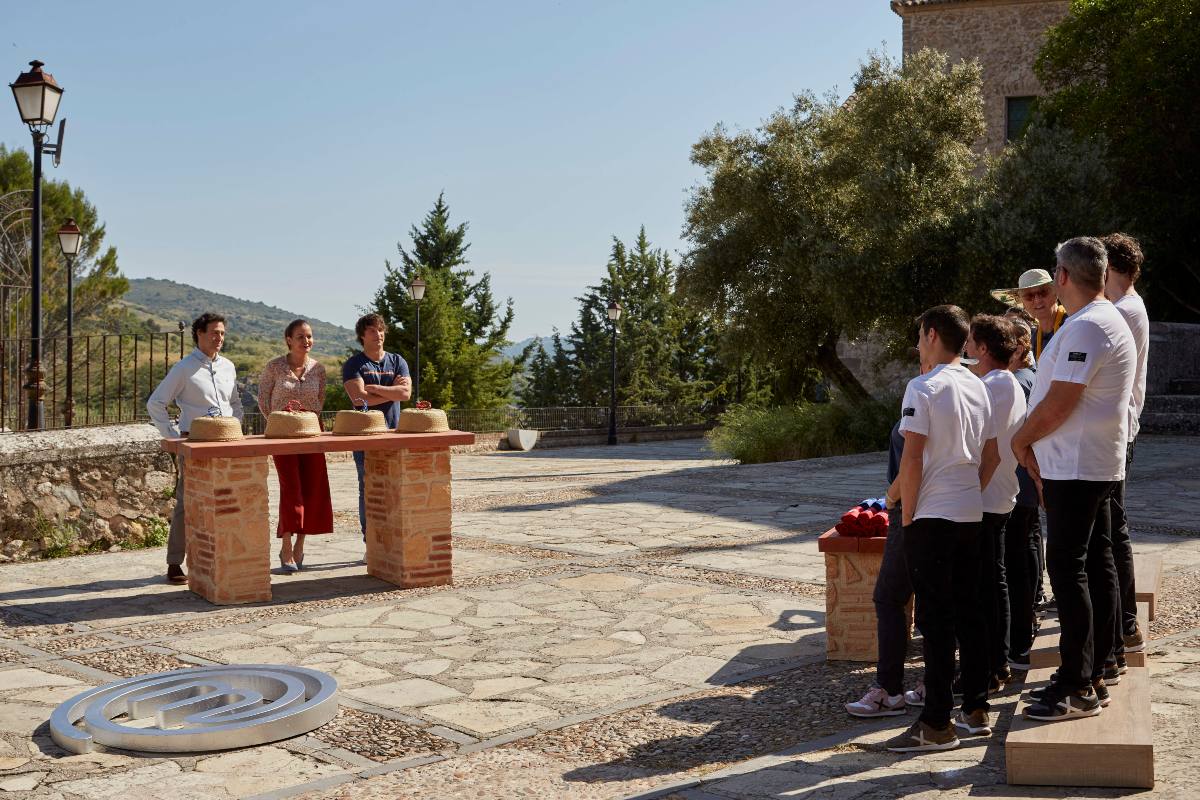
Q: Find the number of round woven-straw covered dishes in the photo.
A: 4